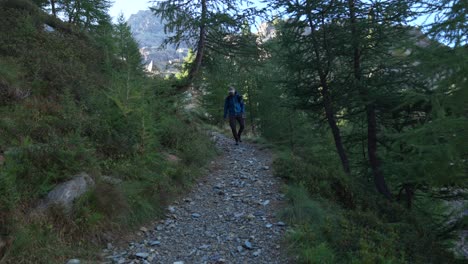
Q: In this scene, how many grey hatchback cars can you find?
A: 0